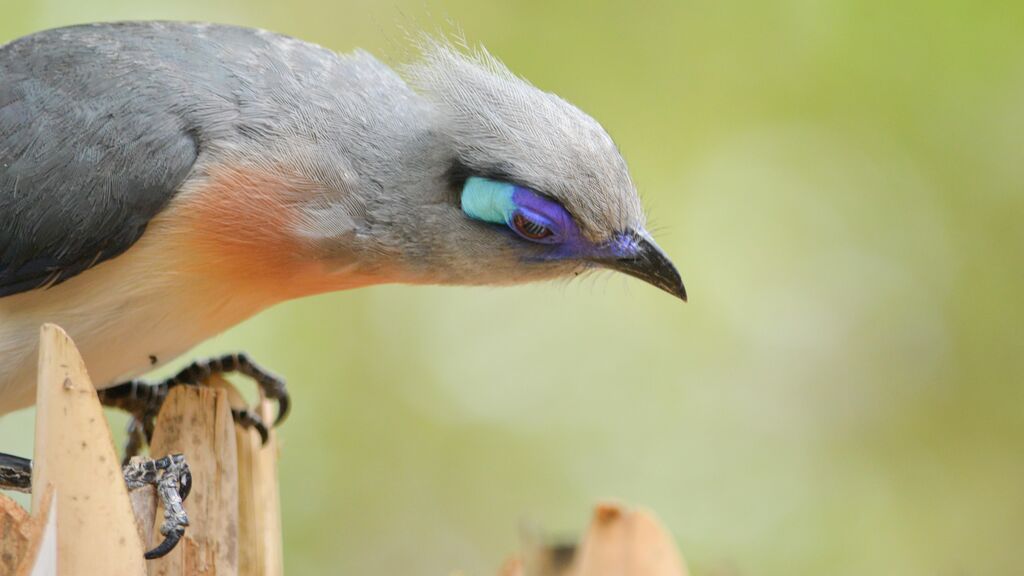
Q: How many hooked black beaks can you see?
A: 1